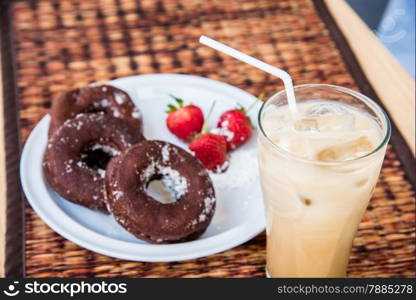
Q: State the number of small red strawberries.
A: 3